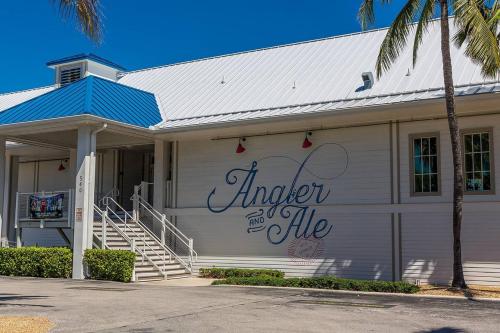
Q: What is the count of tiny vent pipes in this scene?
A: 3